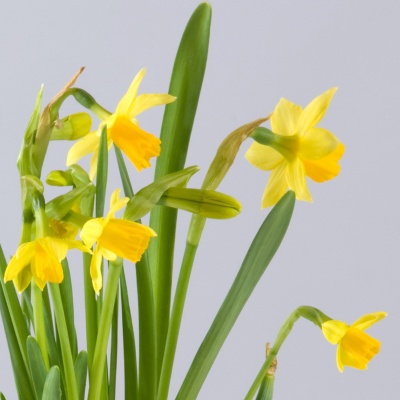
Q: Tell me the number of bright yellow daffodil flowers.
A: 5